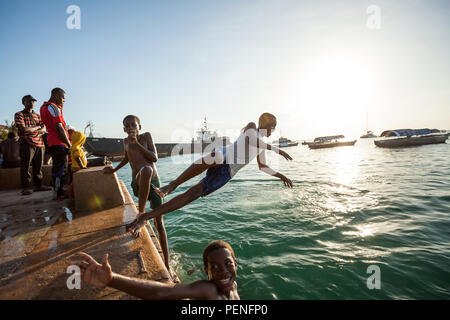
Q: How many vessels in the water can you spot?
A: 5